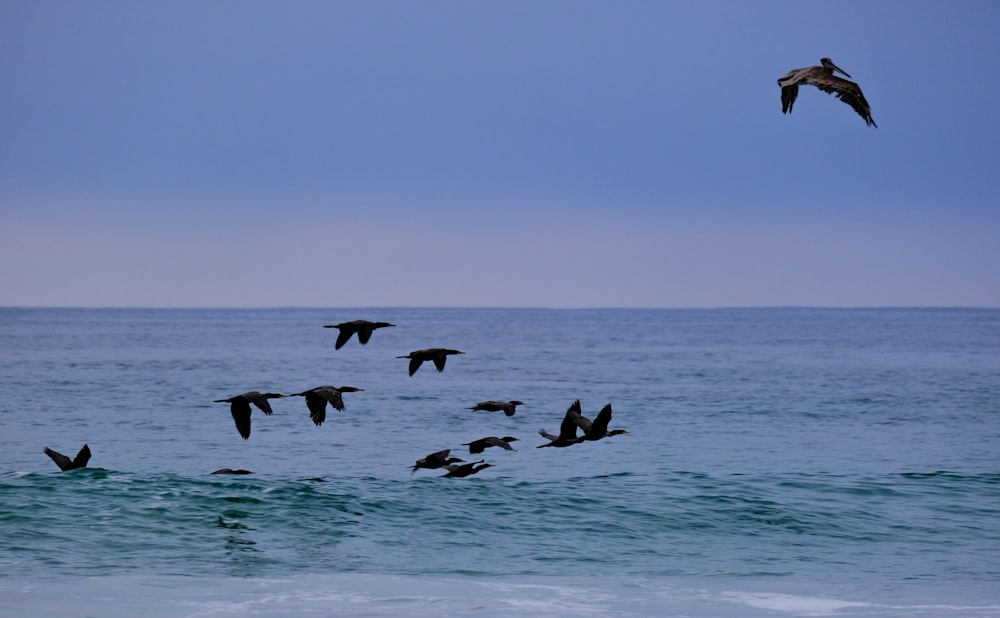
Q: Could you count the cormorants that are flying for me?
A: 12